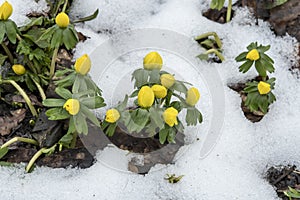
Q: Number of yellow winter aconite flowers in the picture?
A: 14